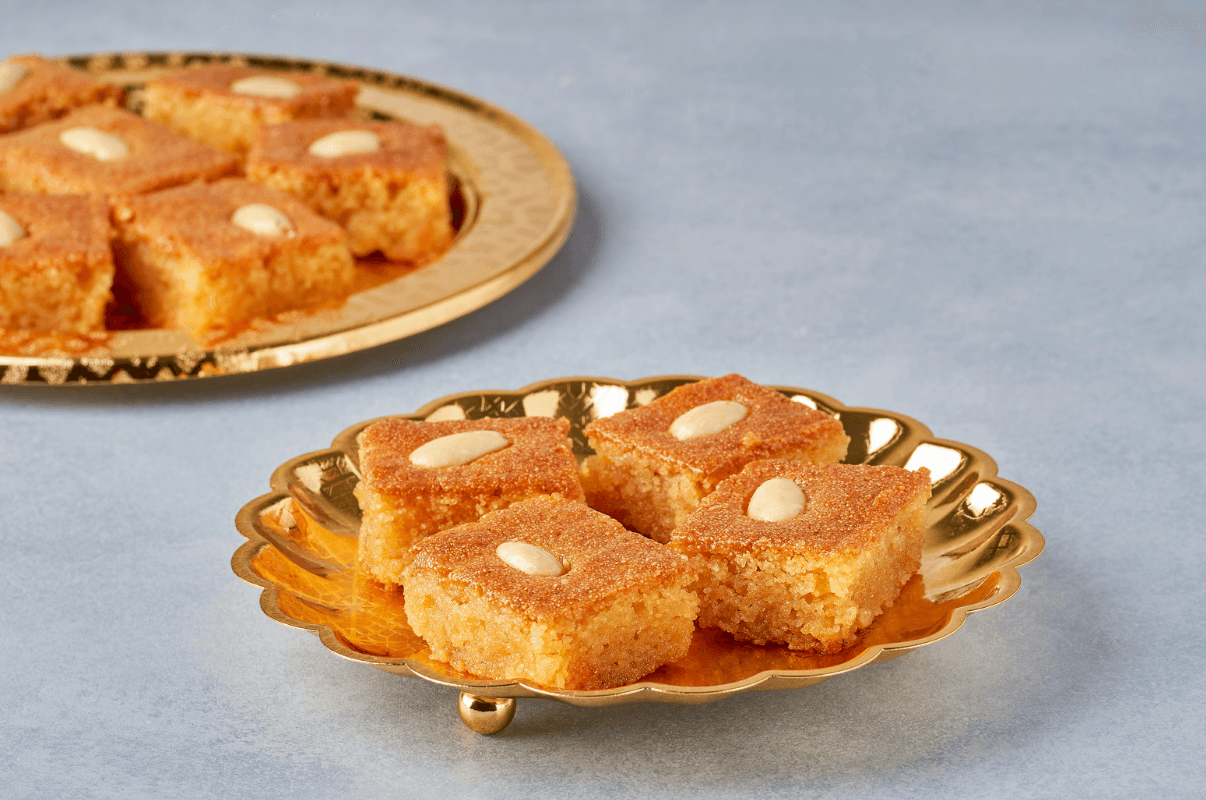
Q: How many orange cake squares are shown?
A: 10